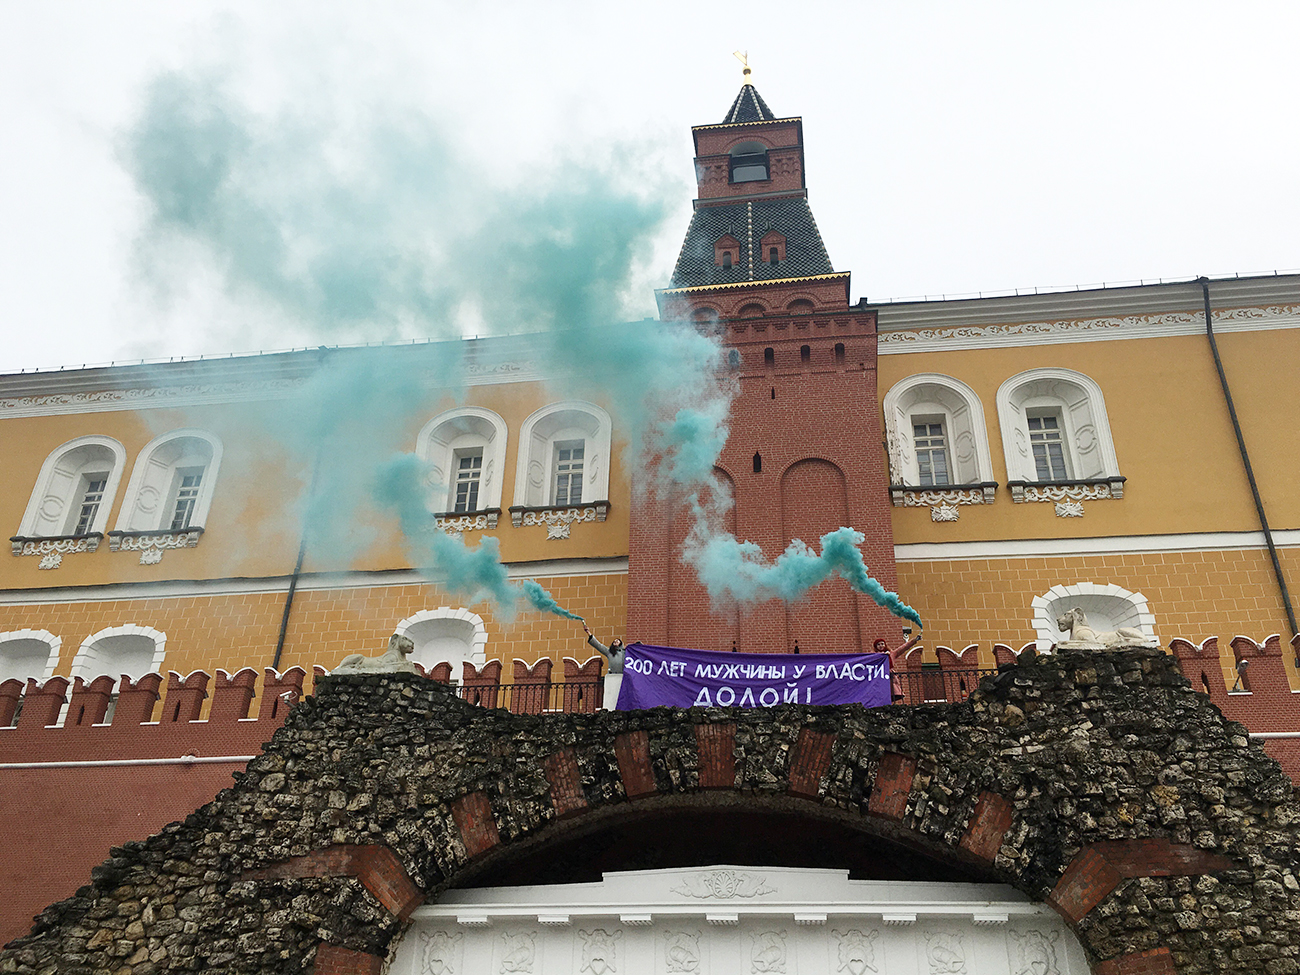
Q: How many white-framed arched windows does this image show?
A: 10